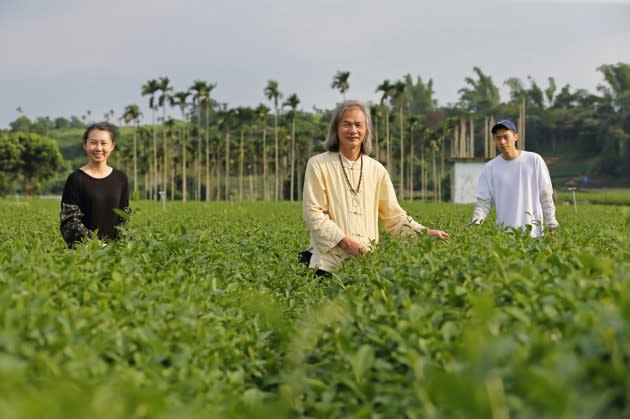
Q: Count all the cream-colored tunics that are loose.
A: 1